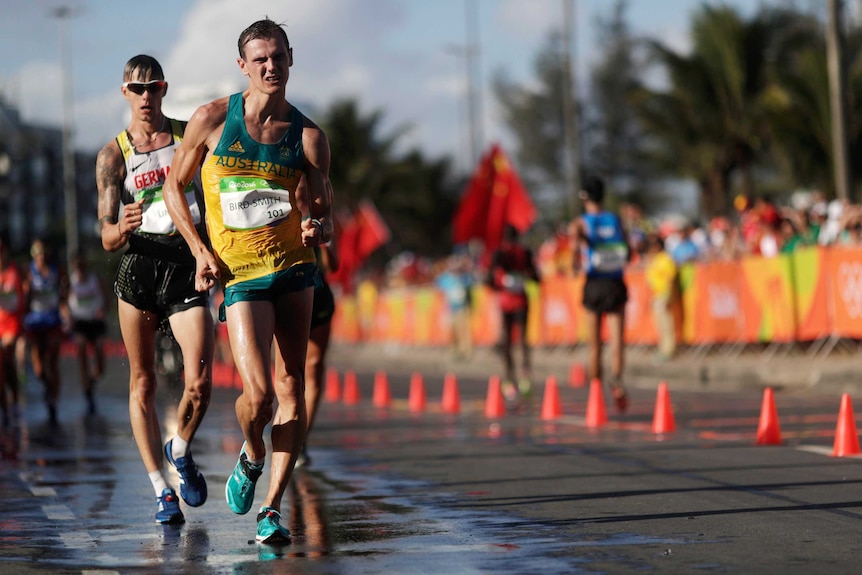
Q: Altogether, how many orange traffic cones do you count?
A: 12